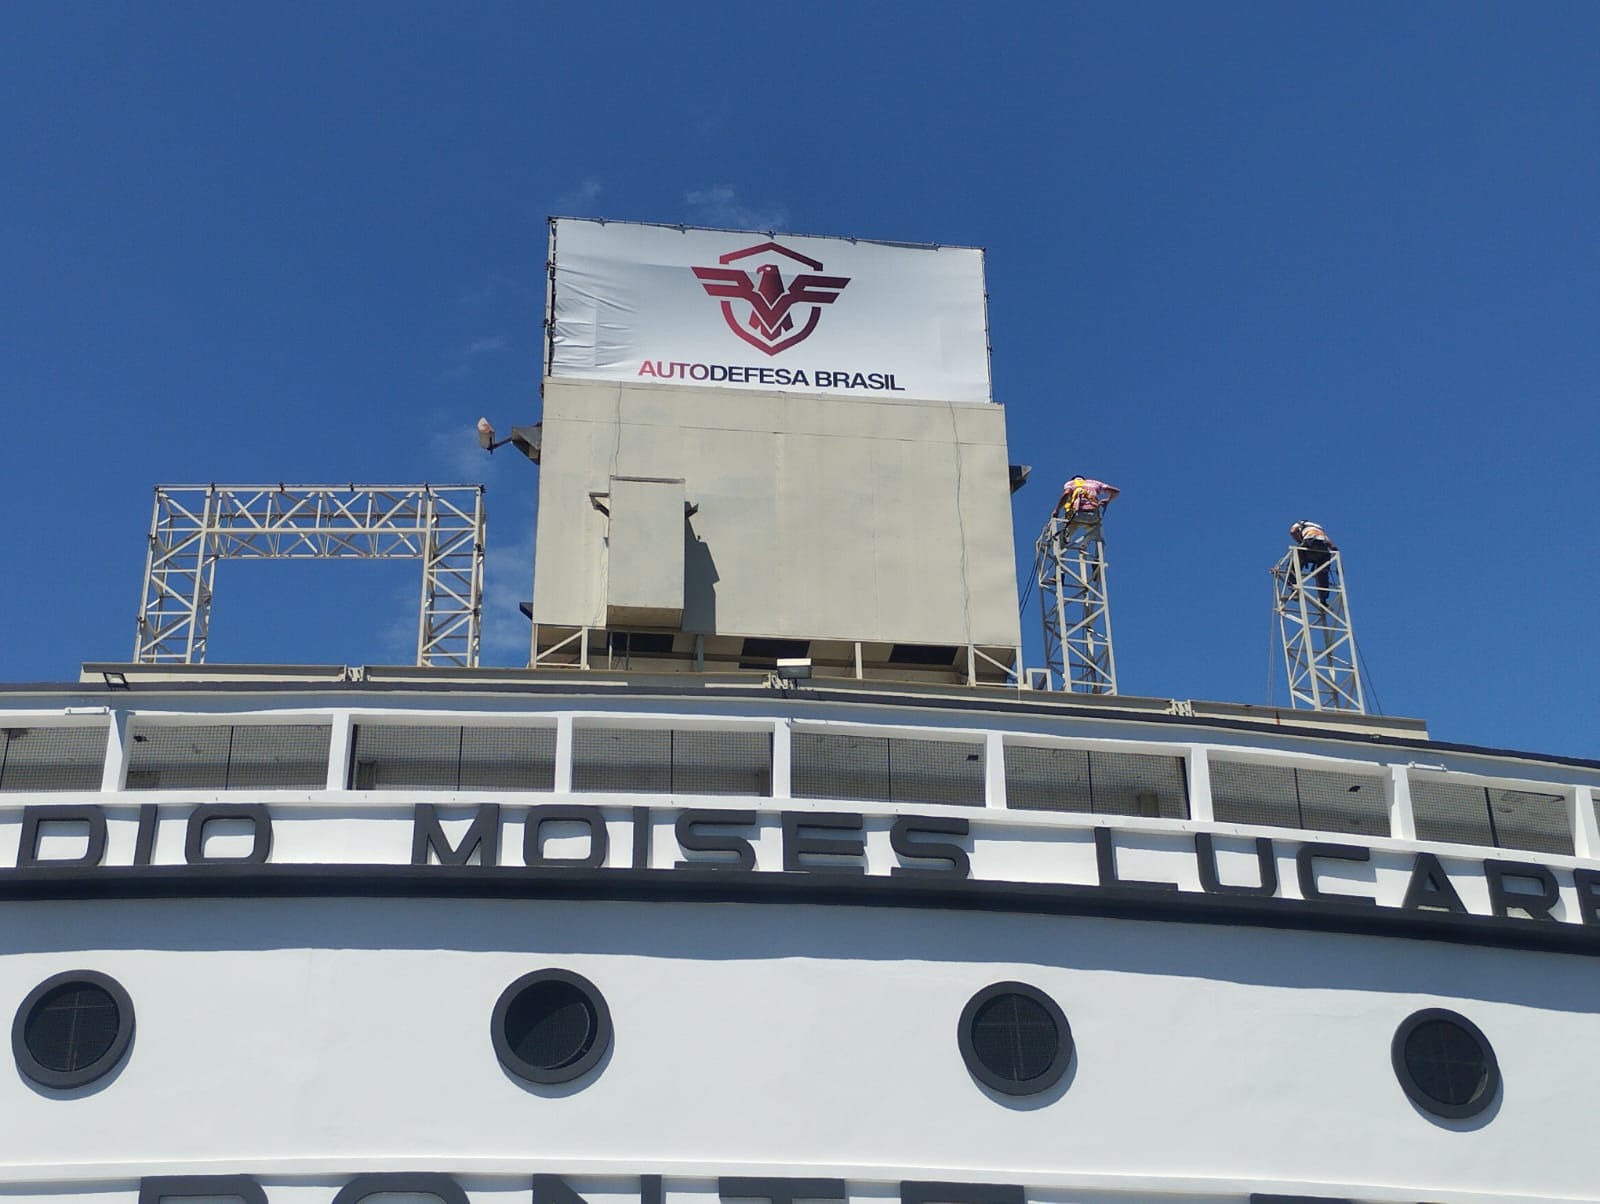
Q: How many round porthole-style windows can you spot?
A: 4